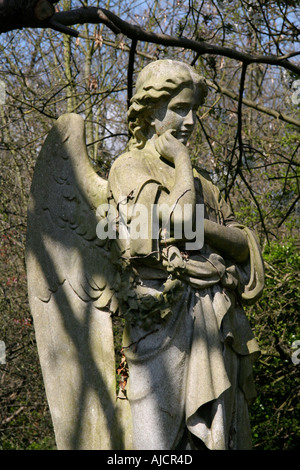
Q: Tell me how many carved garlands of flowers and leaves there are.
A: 1